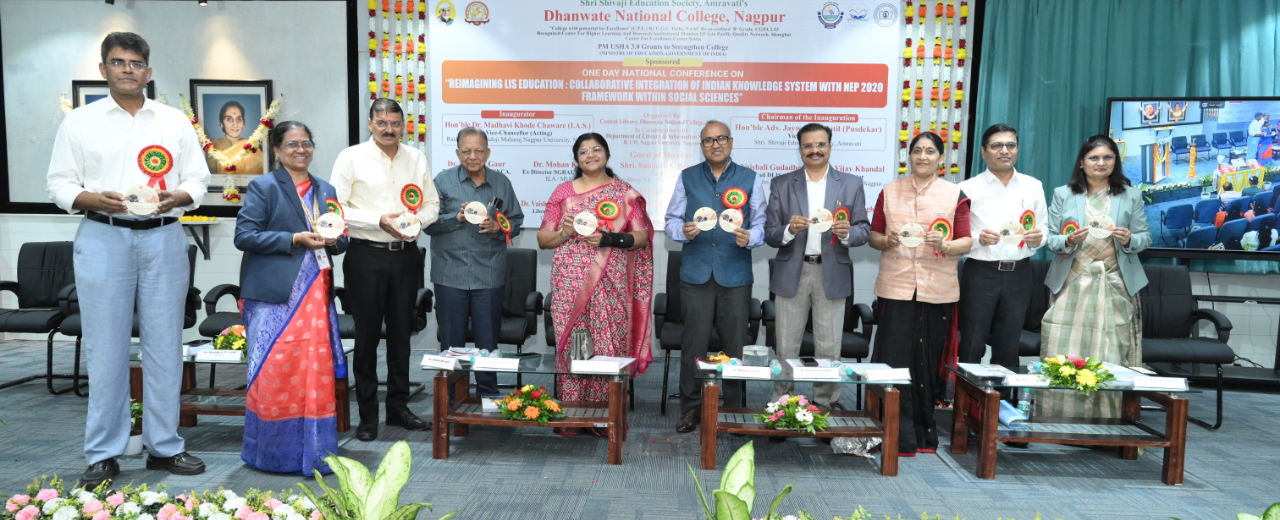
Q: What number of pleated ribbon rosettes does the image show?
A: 10